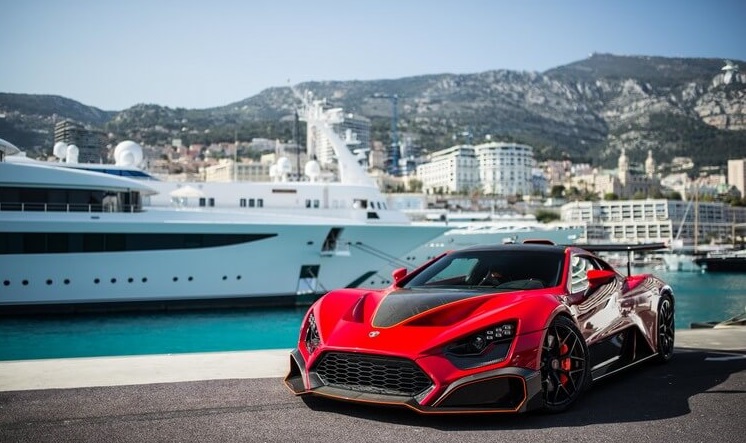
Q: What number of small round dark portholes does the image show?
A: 12